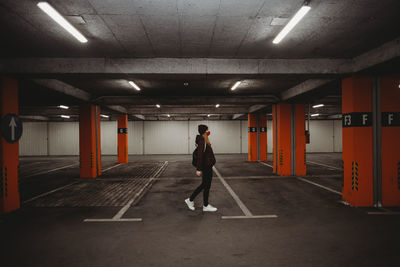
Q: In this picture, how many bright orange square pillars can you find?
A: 6